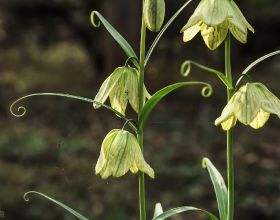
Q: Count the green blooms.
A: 5